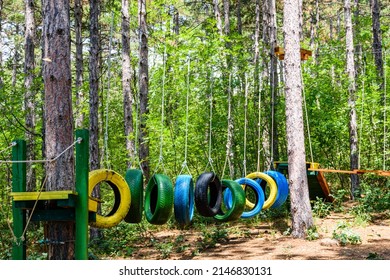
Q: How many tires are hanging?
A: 9